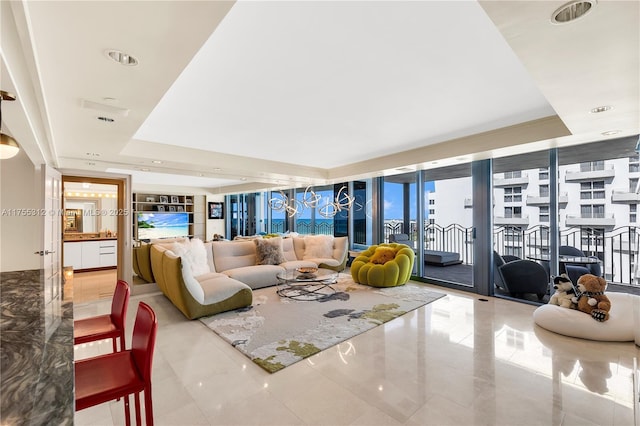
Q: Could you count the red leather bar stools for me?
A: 2